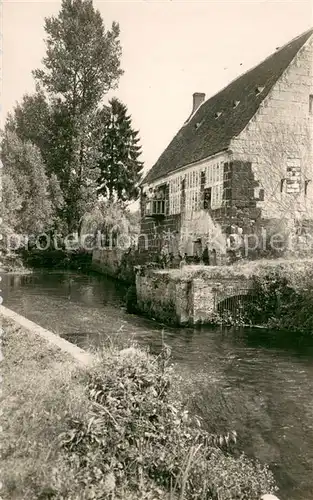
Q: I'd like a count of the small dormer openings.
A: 4